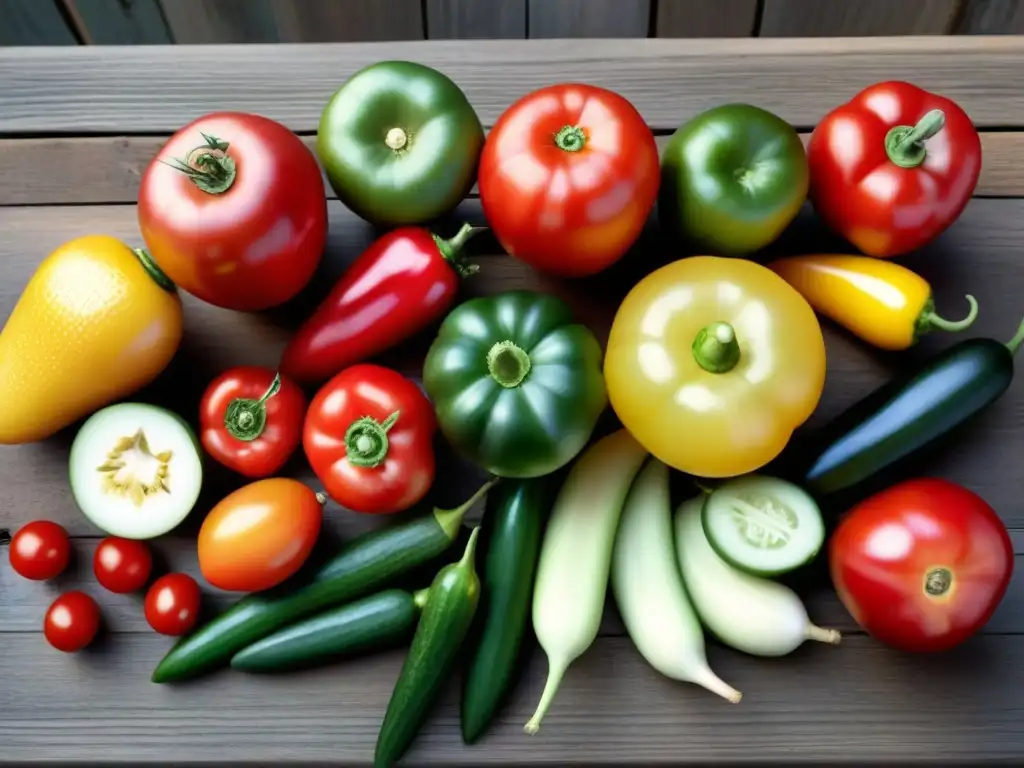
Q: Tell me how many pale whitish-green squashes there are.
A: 3